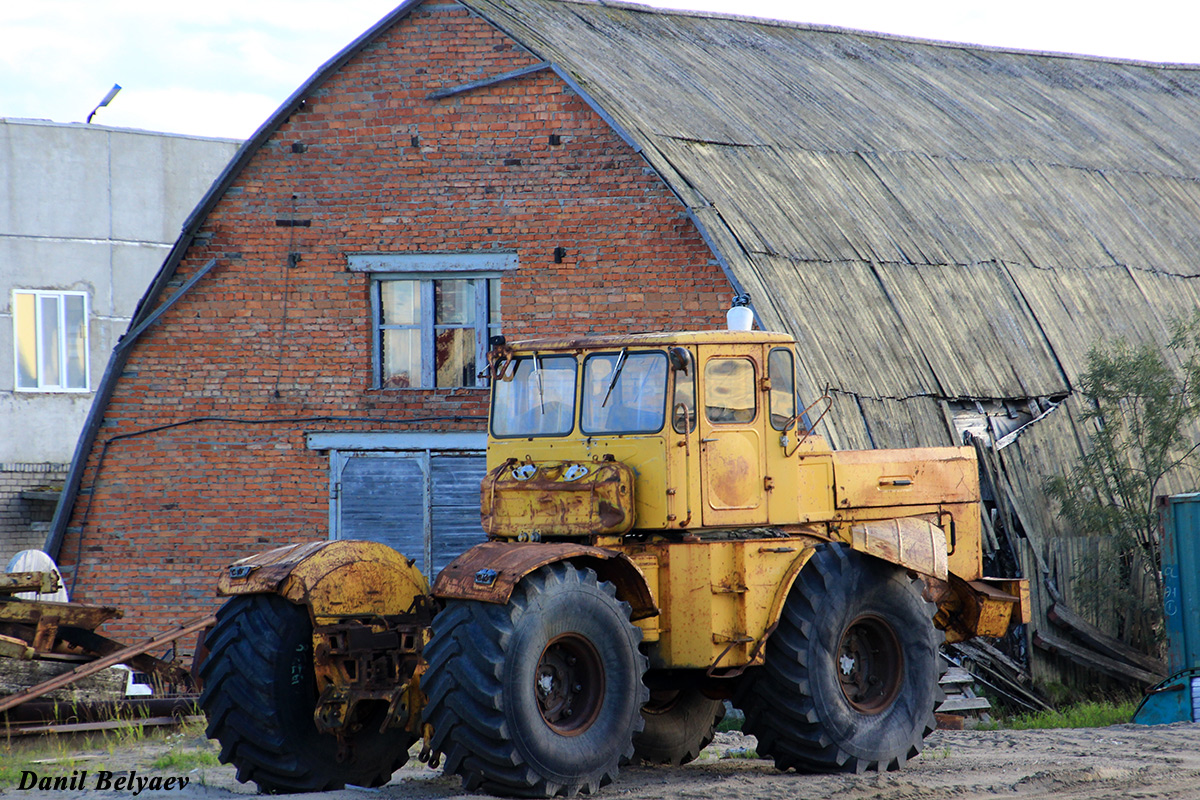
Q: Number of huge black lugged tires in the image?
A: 4